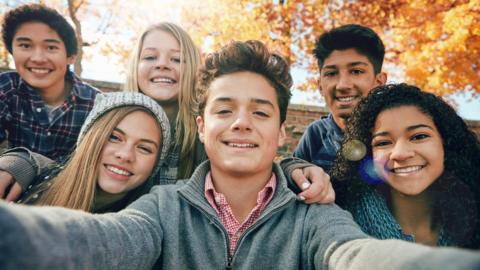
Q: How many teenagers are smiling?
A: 6